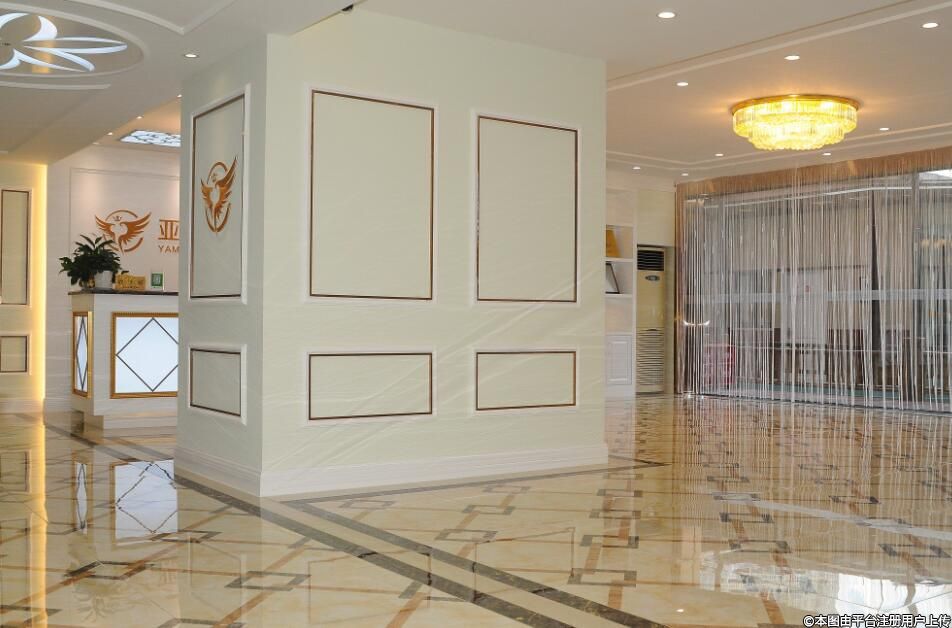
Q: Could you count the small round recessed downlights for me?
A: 13